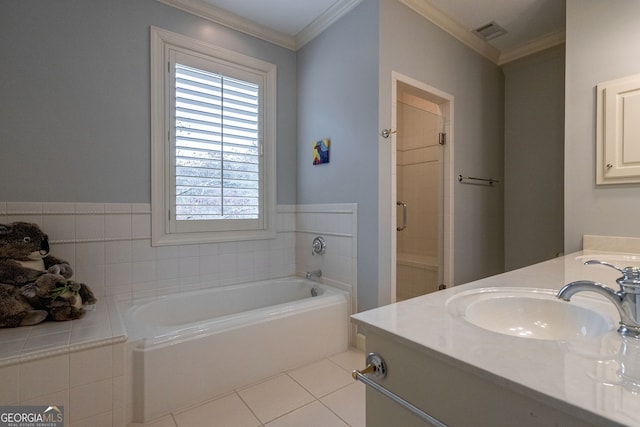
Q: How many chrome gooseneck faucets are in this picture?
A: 1